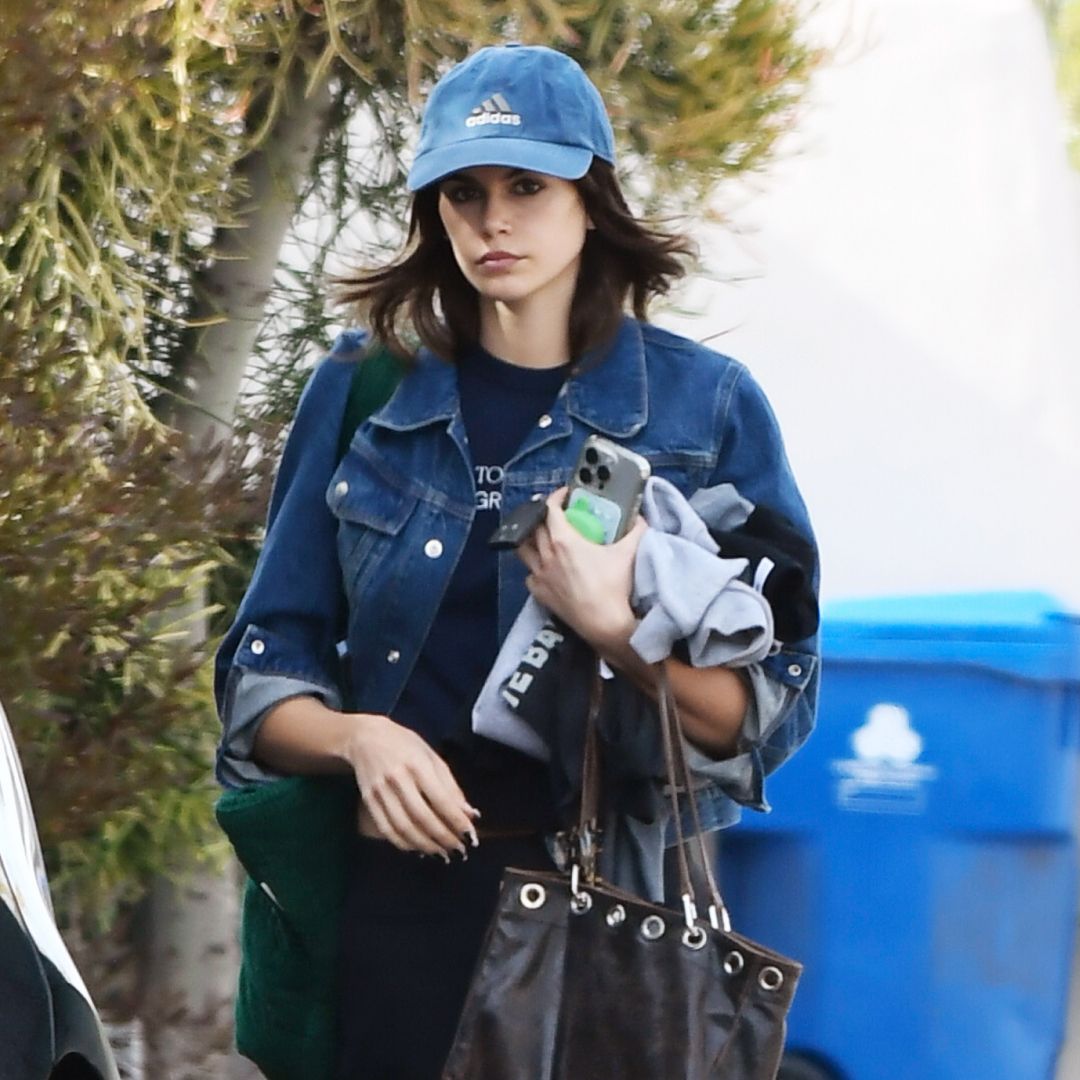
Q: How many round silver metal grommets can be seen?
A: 7